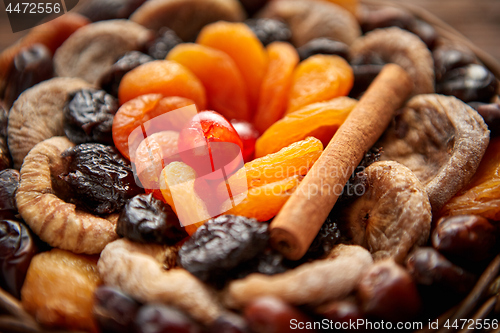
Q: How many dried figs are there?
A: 10